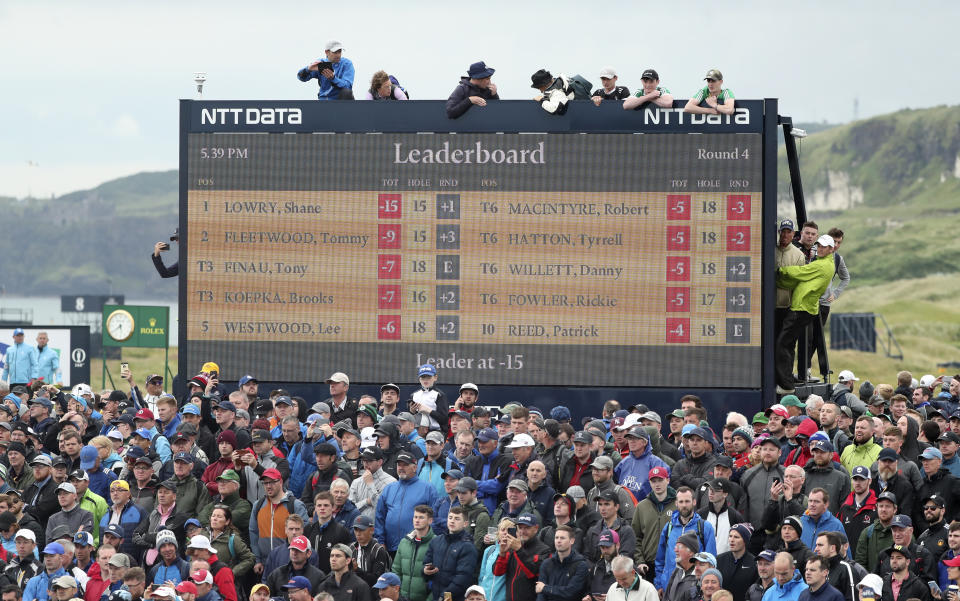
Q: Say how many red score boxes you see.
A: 12